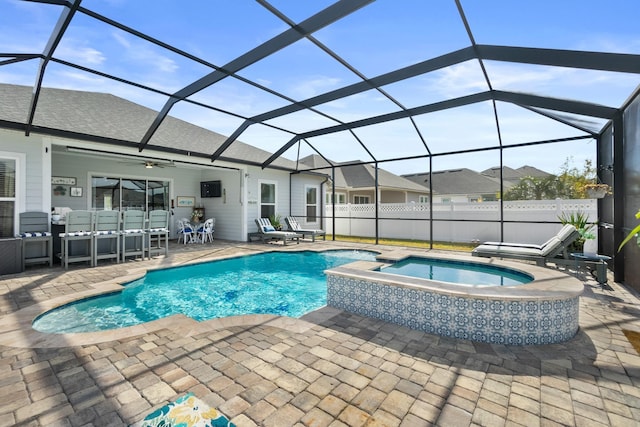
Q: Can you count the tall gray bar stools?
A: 5